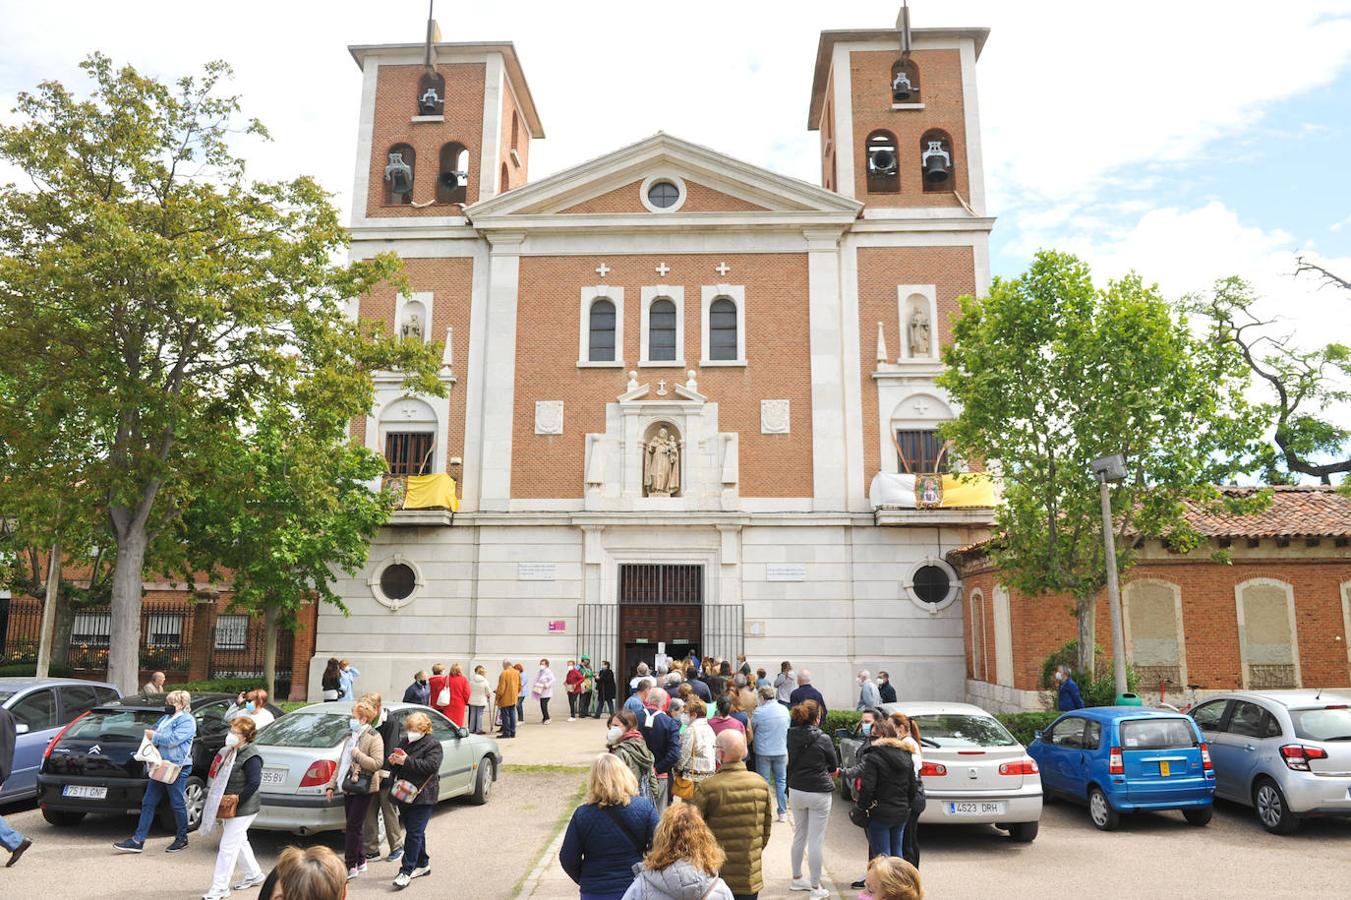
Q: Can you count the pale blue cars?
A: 1